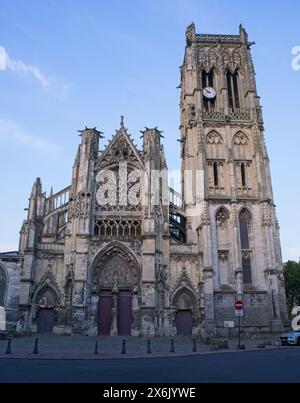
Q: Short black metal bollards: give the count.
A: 7